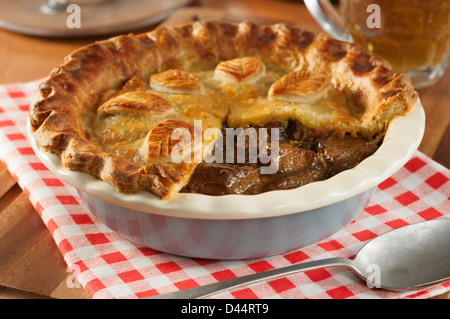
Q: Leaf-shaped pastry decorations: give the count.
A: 5